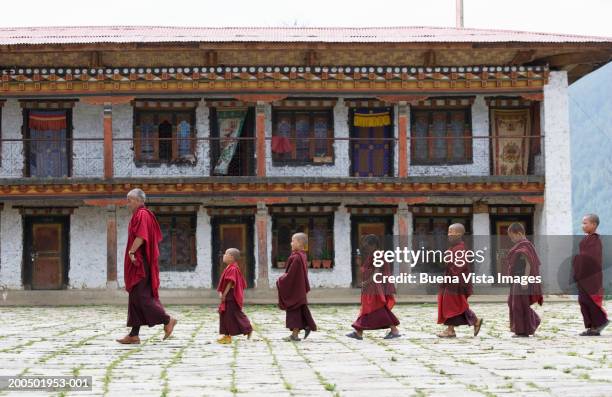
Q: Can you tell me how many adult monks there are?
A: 1